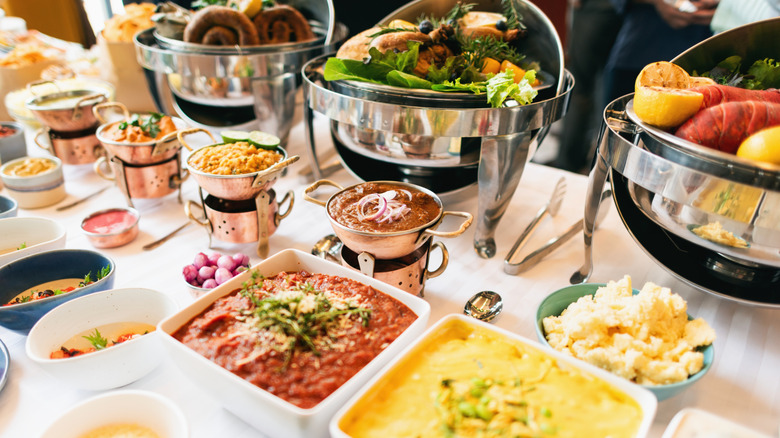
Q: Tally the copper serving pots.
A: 4